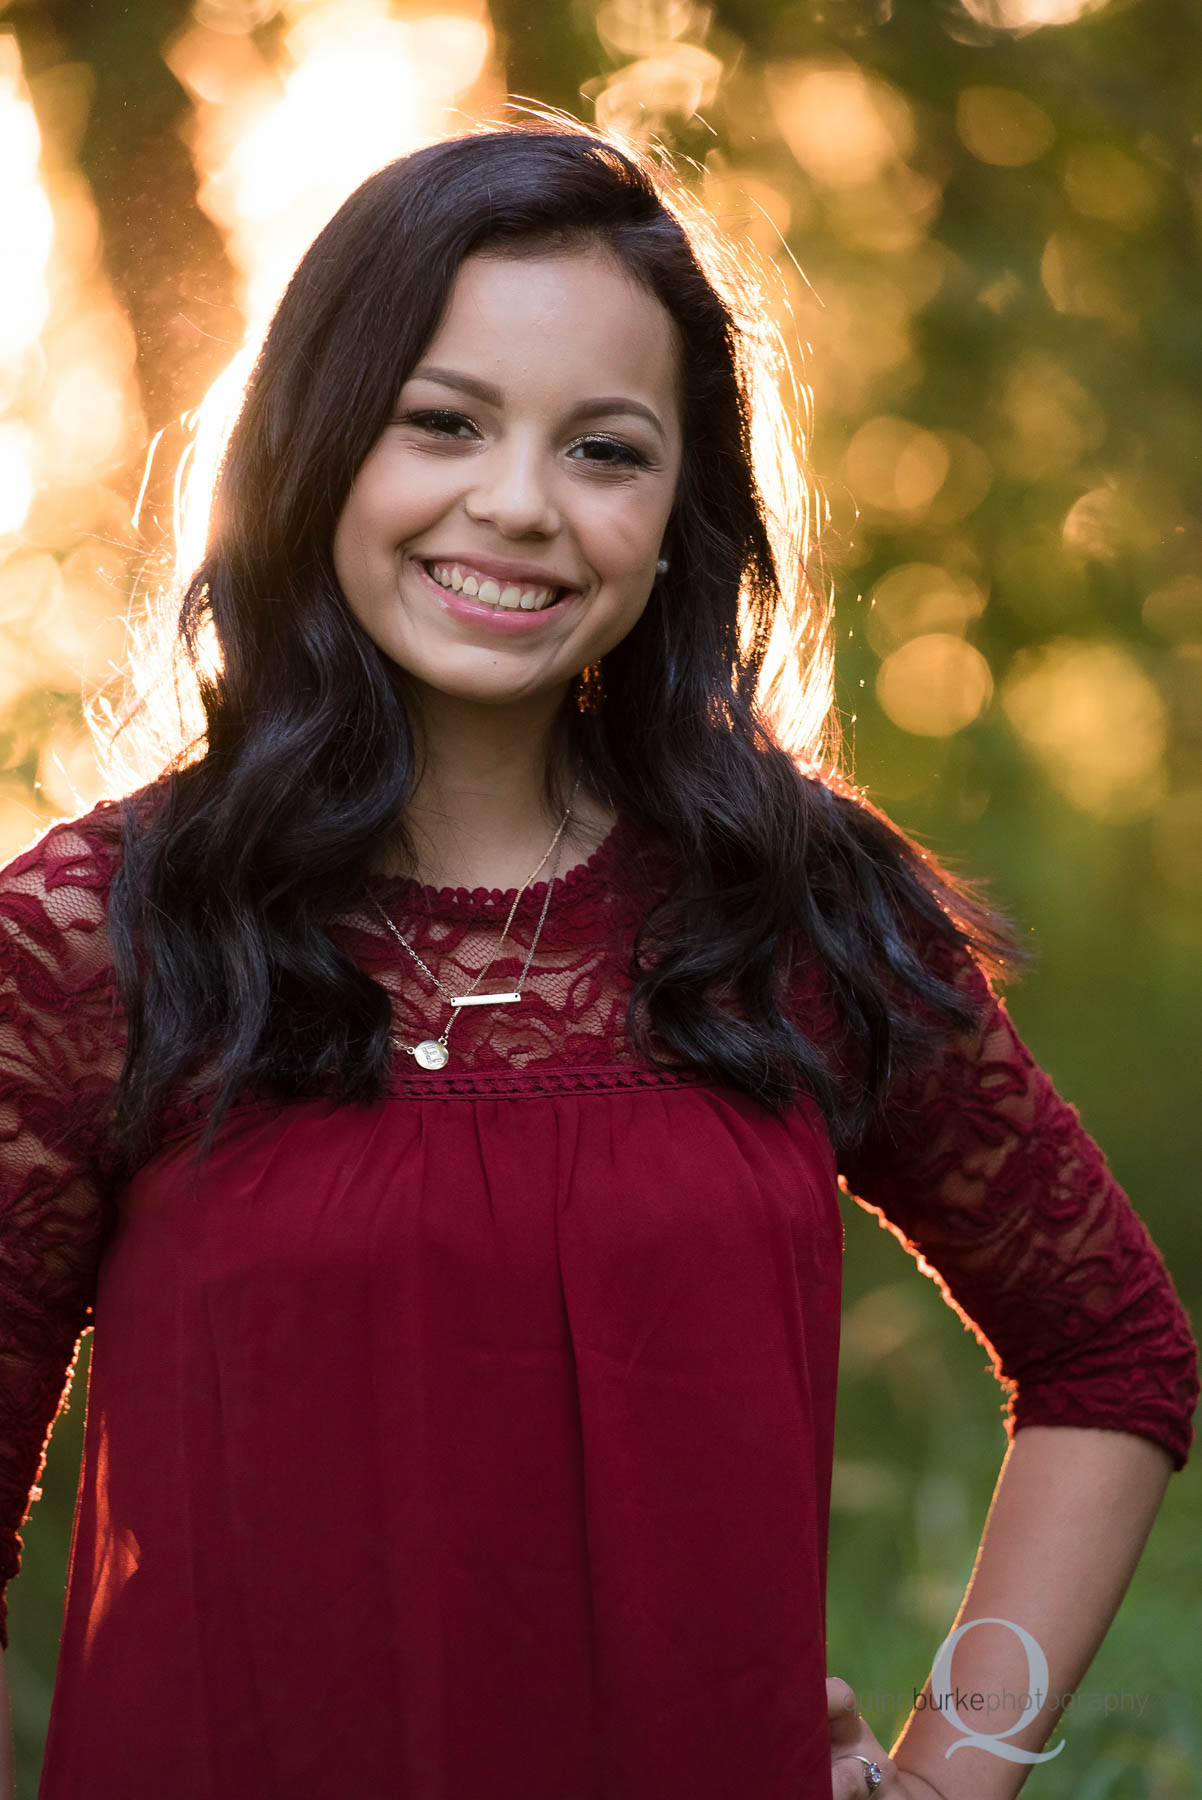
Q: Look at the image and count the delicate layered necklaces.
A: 2